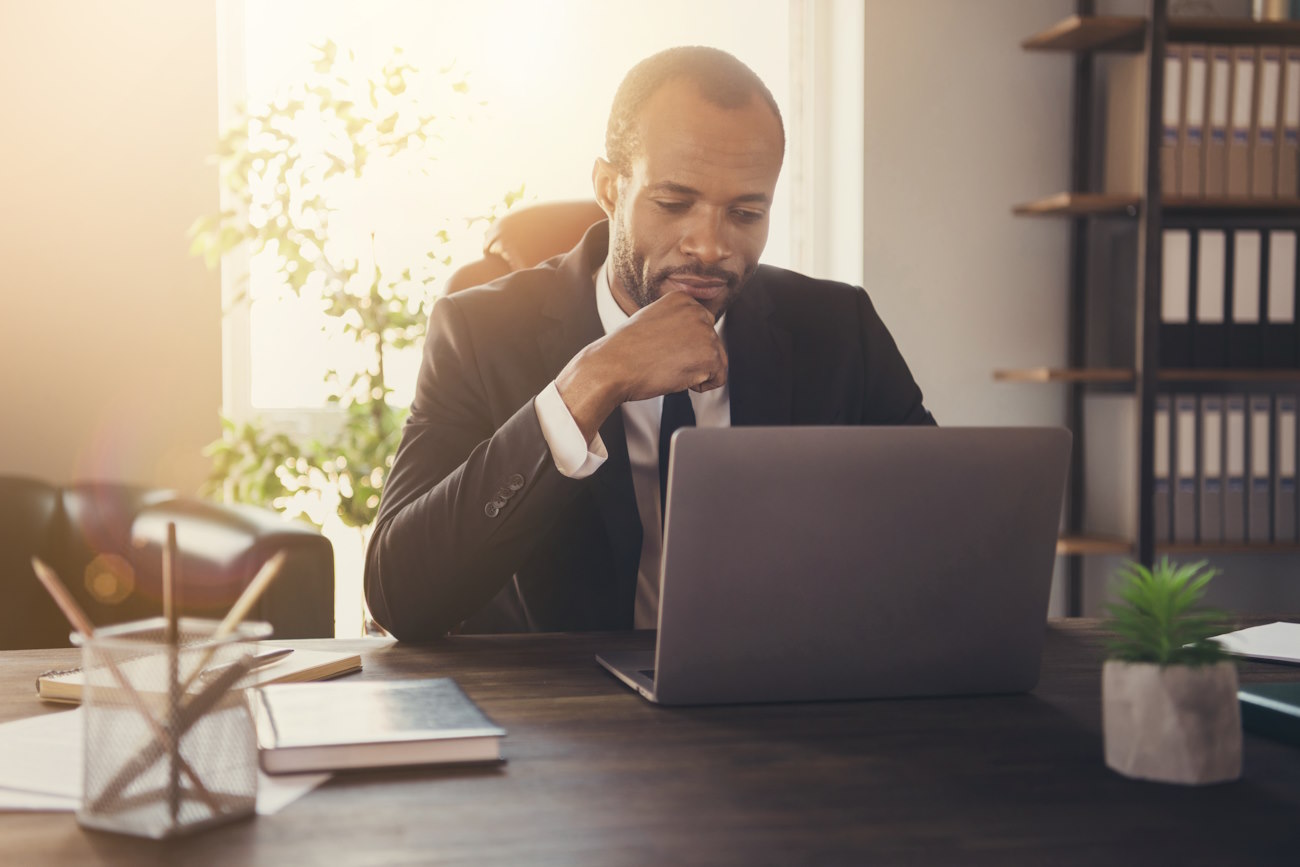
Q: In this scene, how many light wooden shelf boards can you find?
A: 4